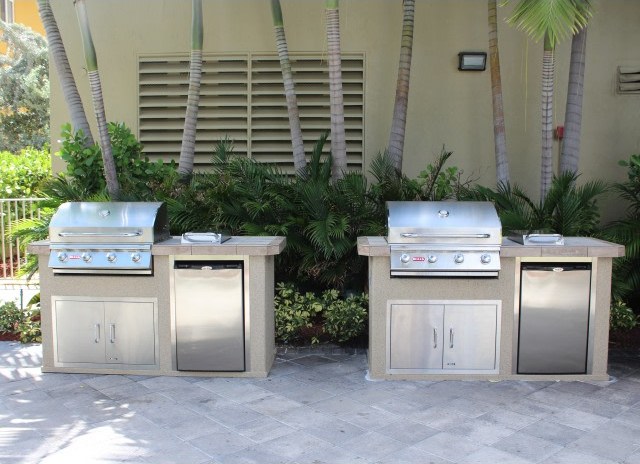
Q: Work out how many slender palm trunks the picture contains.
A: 9